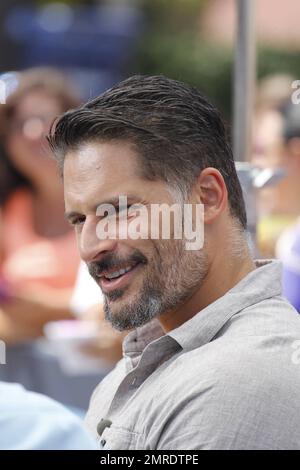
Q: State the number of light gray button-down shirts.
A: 1